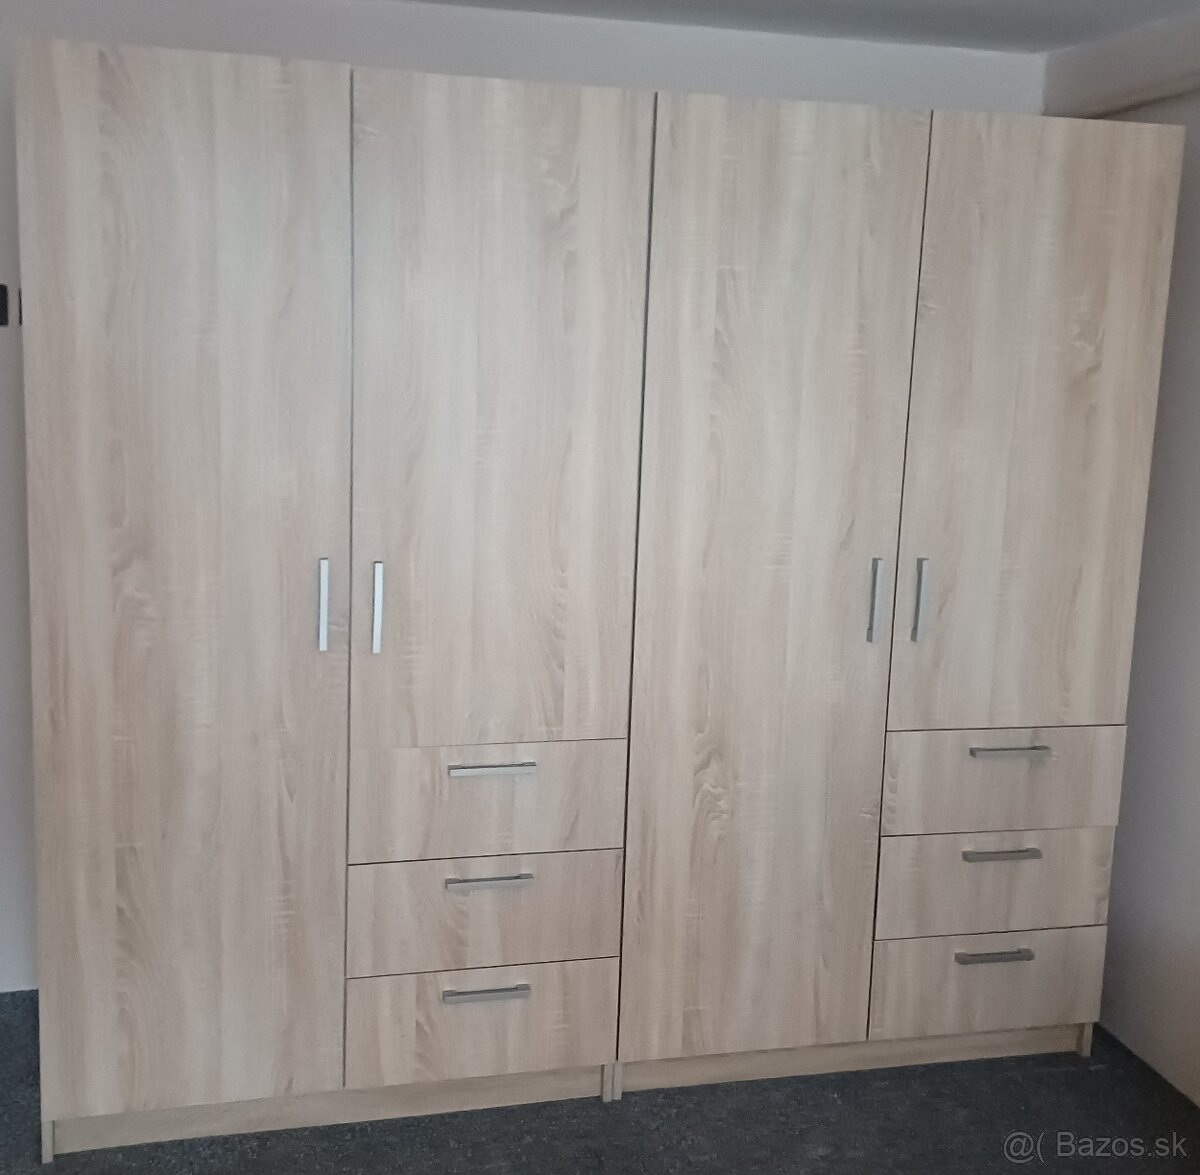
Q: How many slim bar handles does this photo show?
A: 10